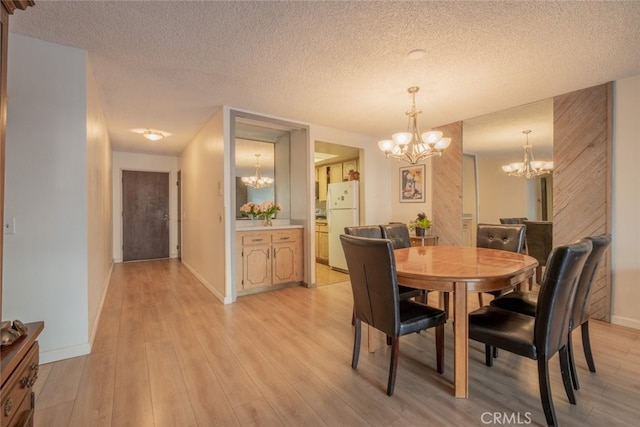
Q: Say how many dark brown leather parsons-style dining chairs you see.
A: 6